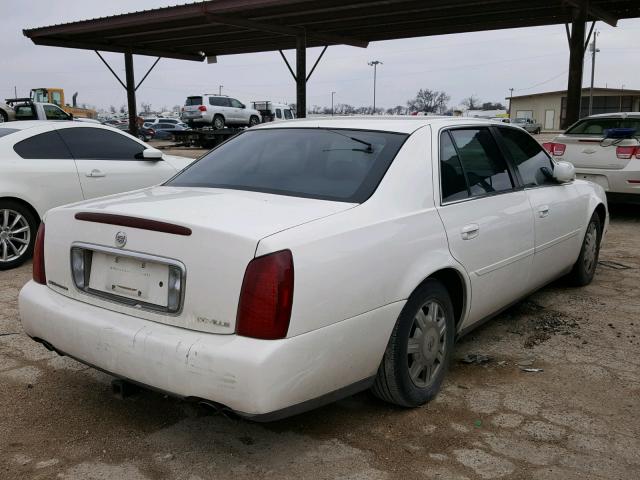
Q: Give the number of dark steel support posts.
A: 3